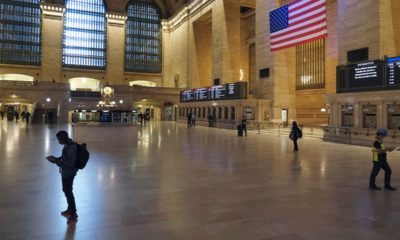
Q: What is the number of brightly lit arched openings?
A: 3